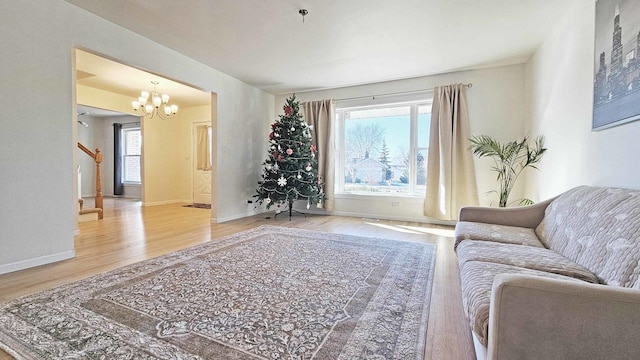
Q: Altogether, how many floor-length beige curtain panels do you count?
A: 2